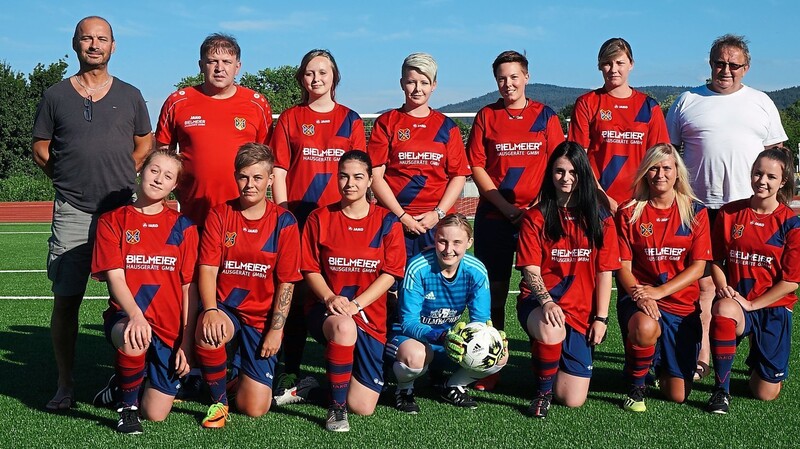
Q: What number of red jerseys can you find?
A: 11